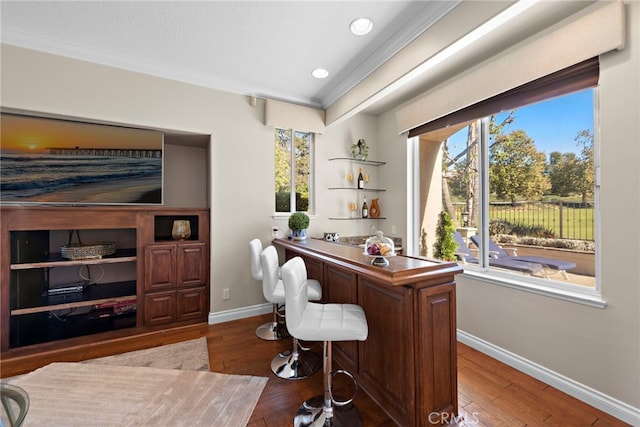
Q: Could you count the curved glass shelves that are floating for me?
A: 3